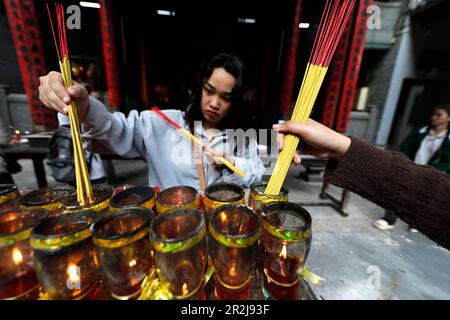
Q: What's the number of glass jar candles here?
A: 13